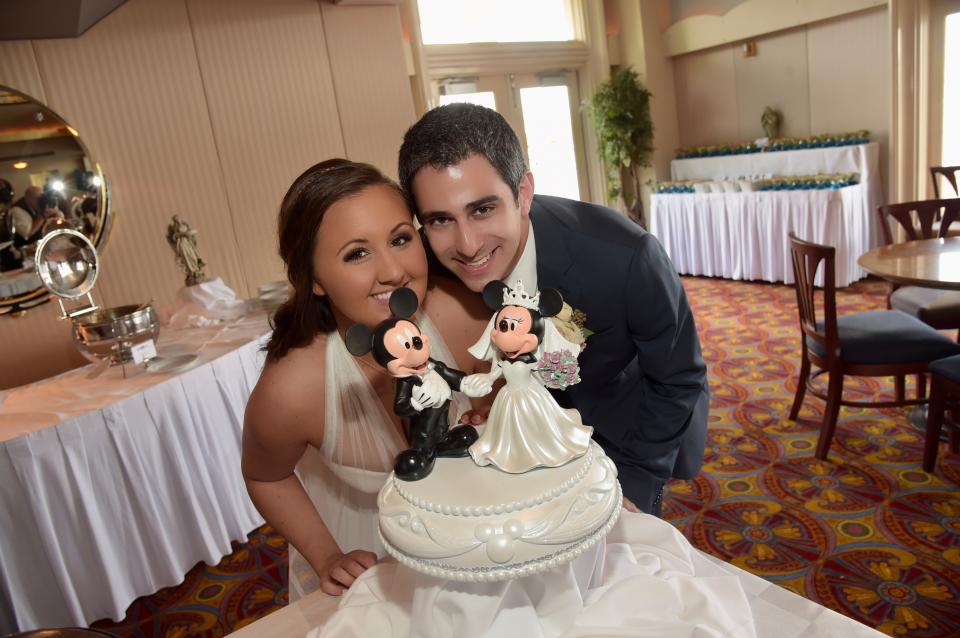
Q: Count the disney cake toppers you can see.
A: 2